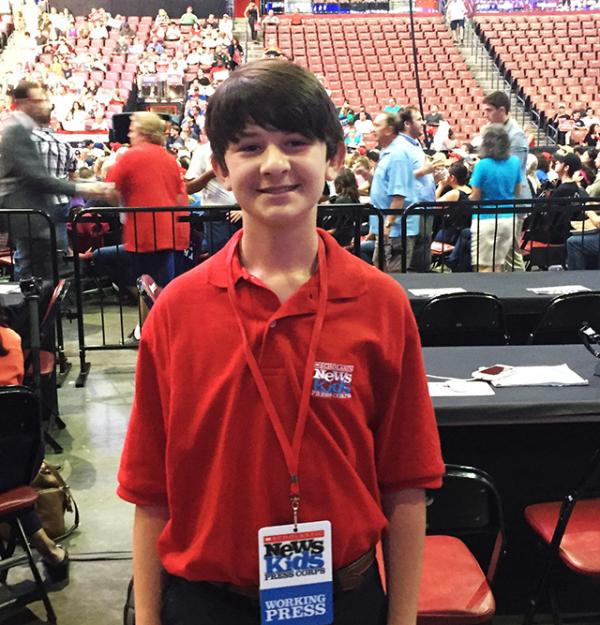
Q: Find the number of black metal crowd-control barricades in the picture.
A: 3